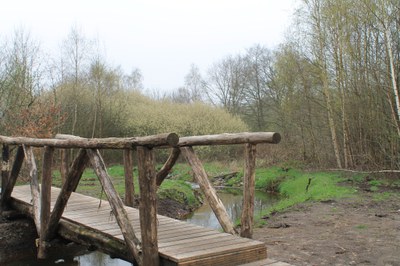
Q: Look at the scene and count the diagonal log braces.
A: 6